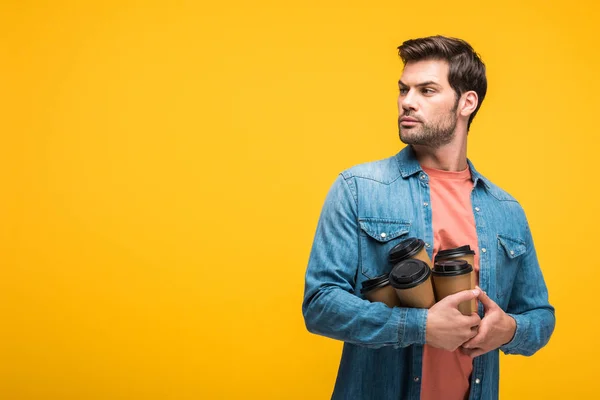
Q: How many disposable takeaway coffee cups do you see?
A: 5